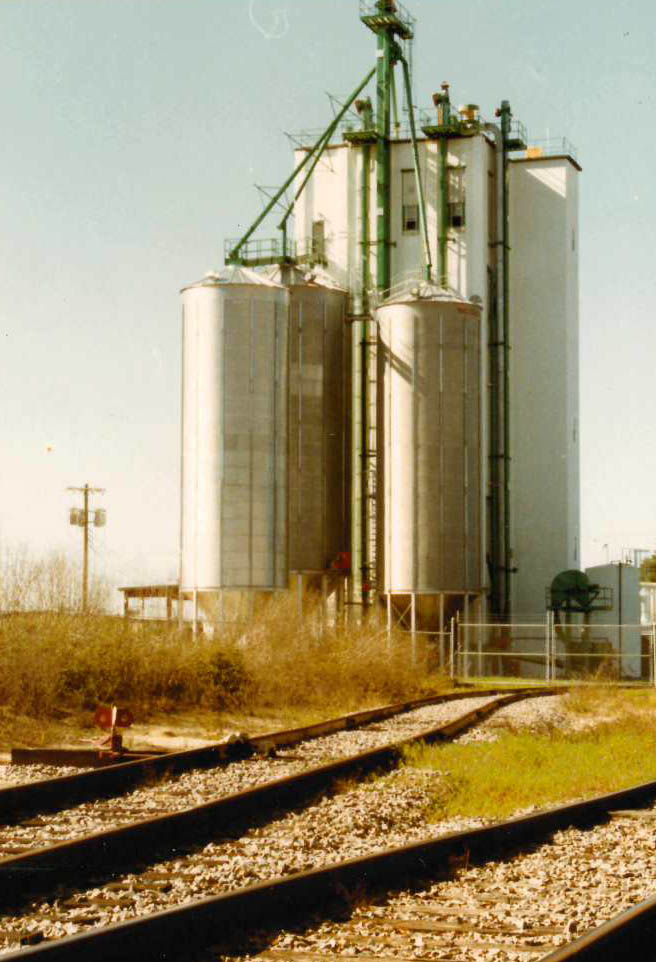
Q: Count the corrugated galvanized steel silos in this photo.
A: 3